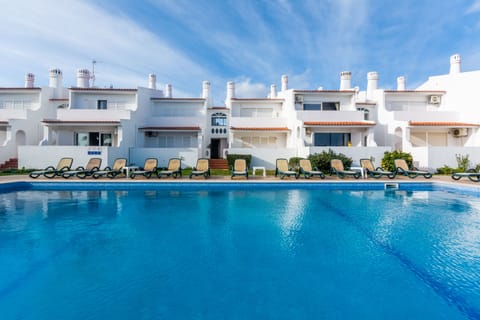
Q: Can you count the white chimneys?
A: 13